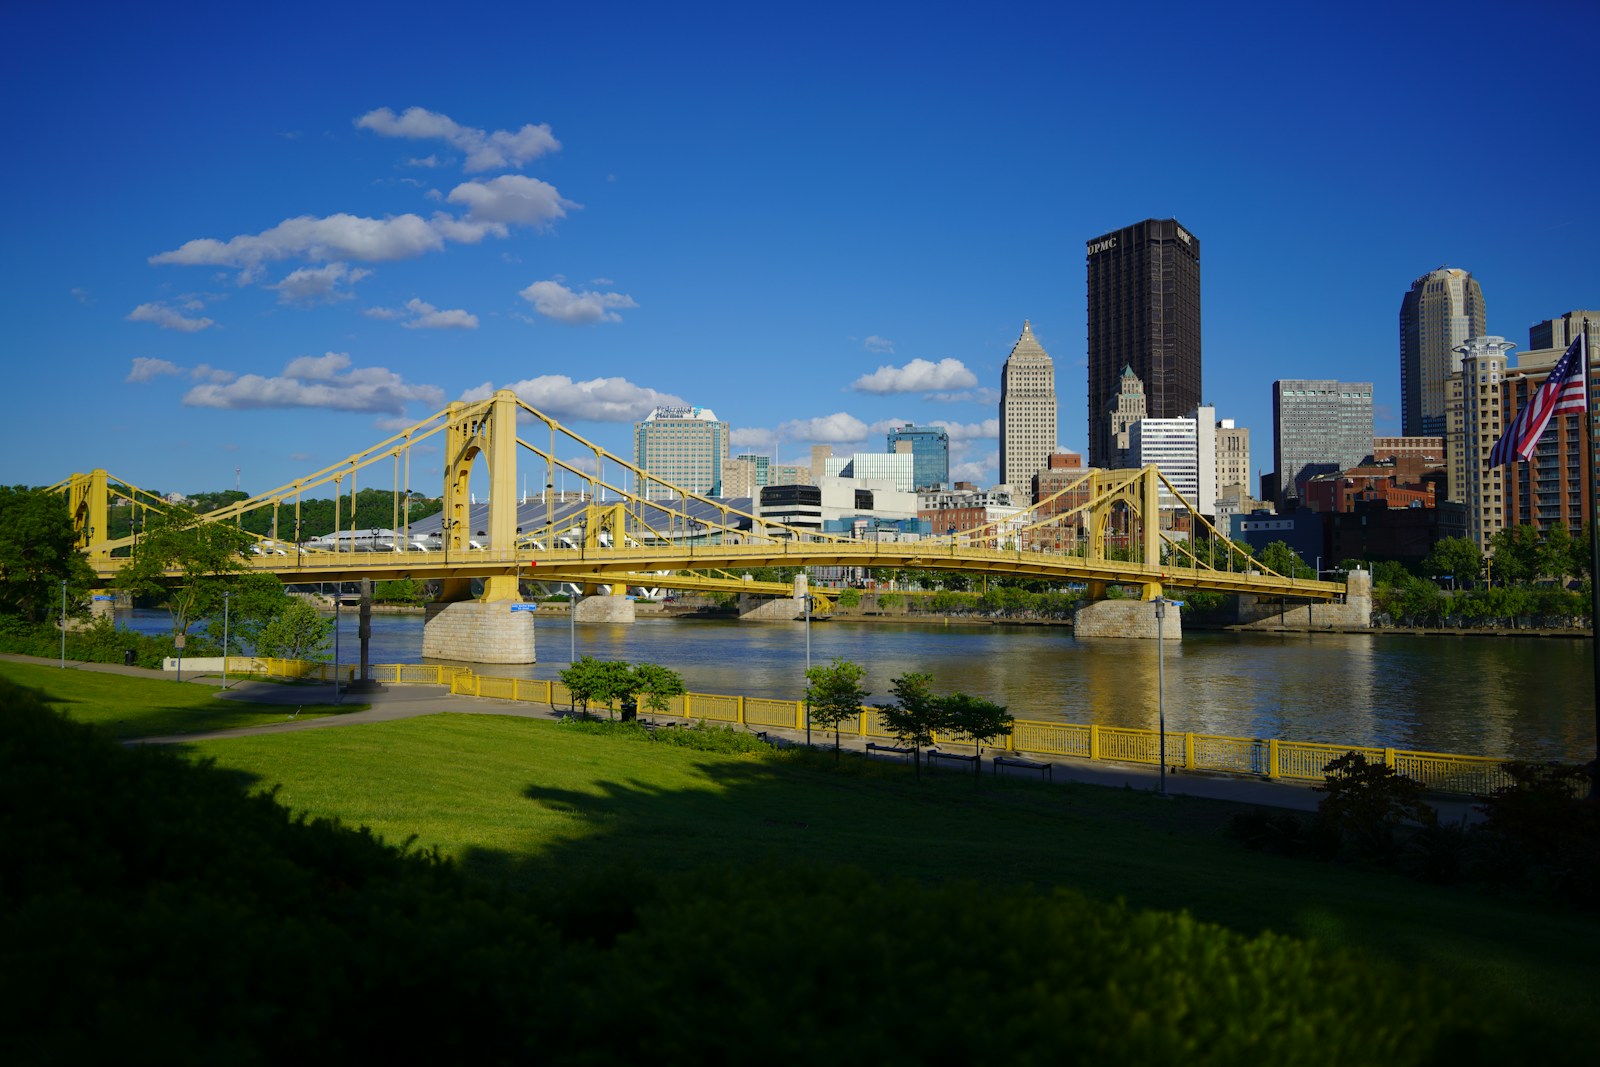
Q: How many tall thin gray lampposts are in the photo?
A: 6